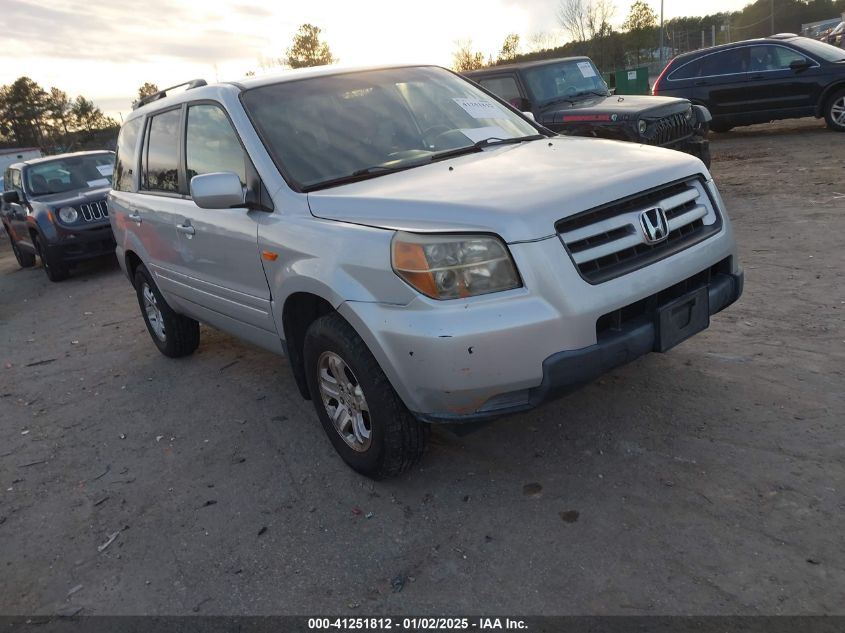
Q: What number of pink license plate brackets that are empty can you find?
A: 0